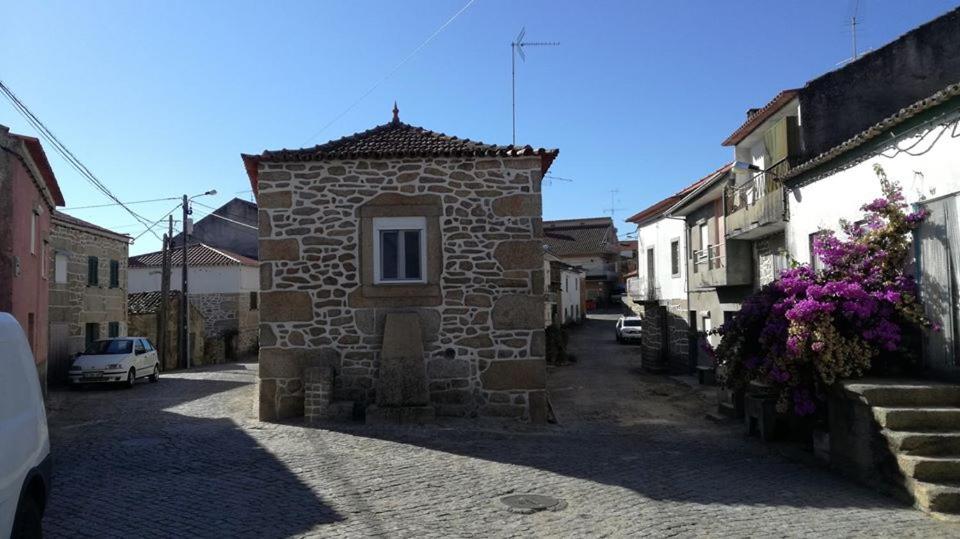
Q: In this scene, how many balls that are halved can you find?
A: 0